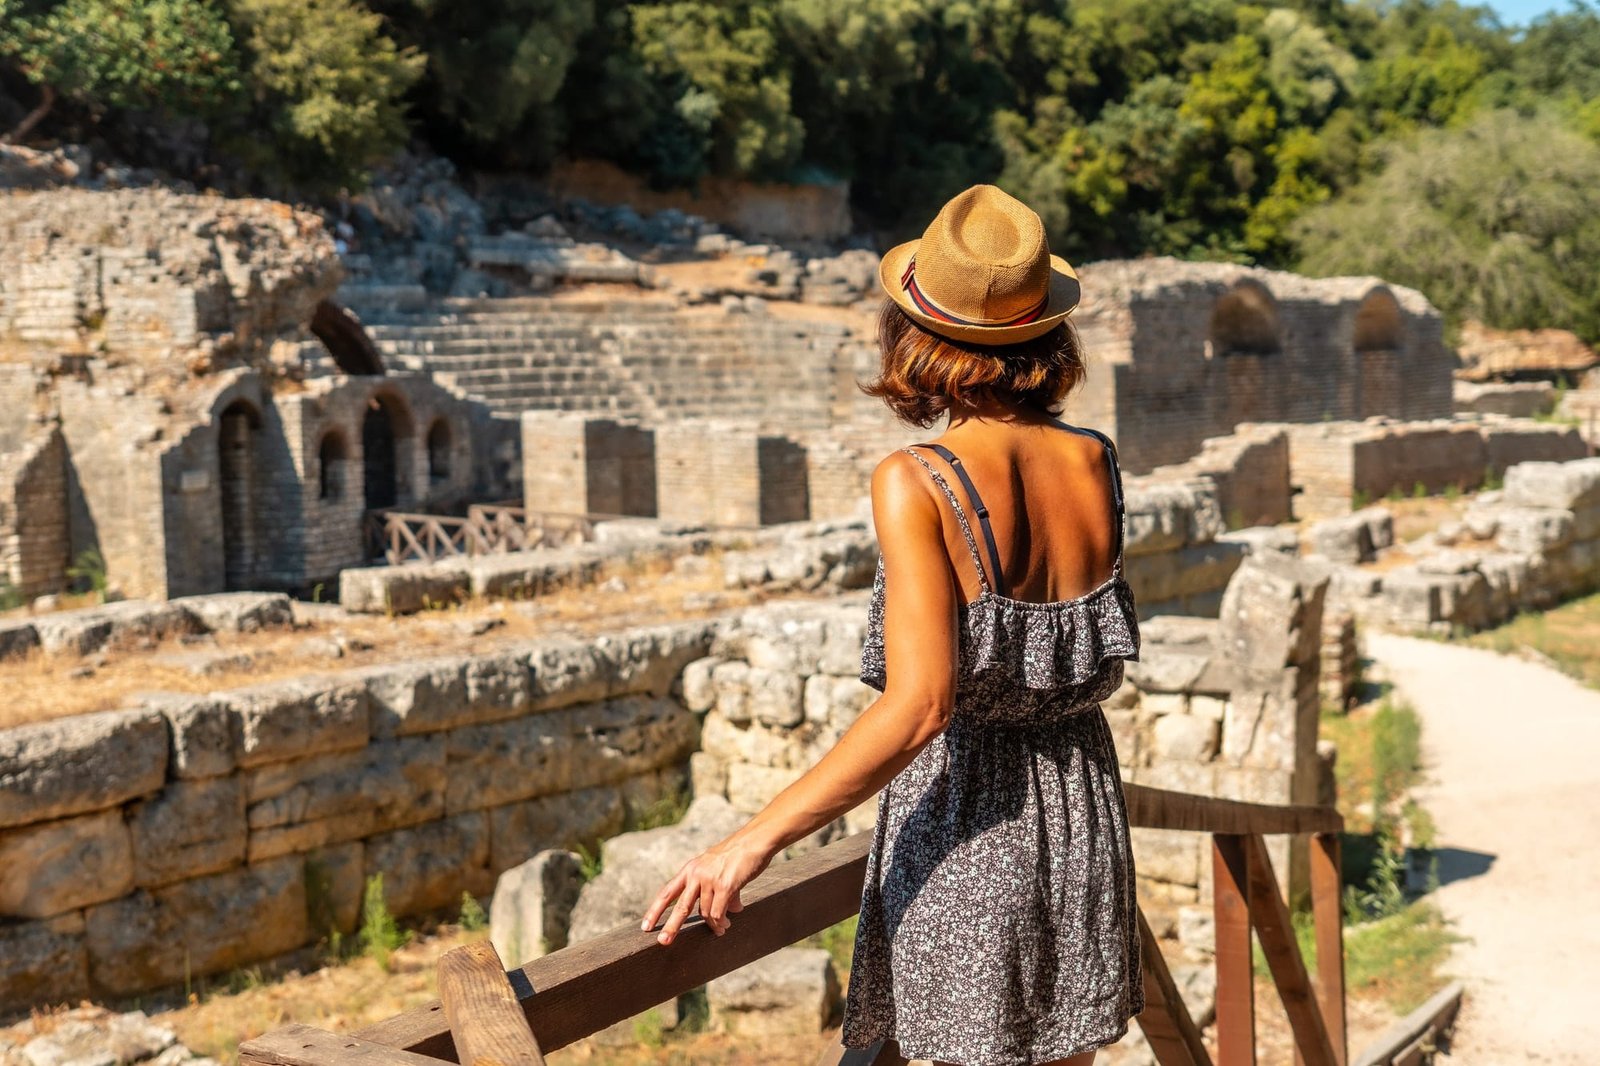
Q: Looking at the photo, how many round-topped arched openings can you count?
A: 7